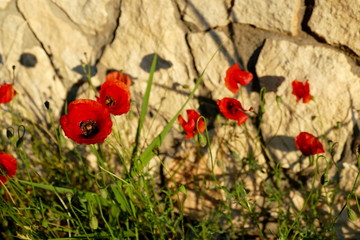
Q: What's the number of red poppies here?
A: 10